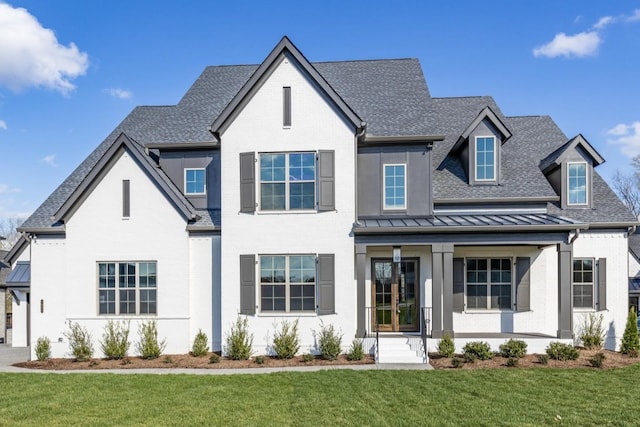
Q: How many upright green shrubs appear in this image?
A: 12